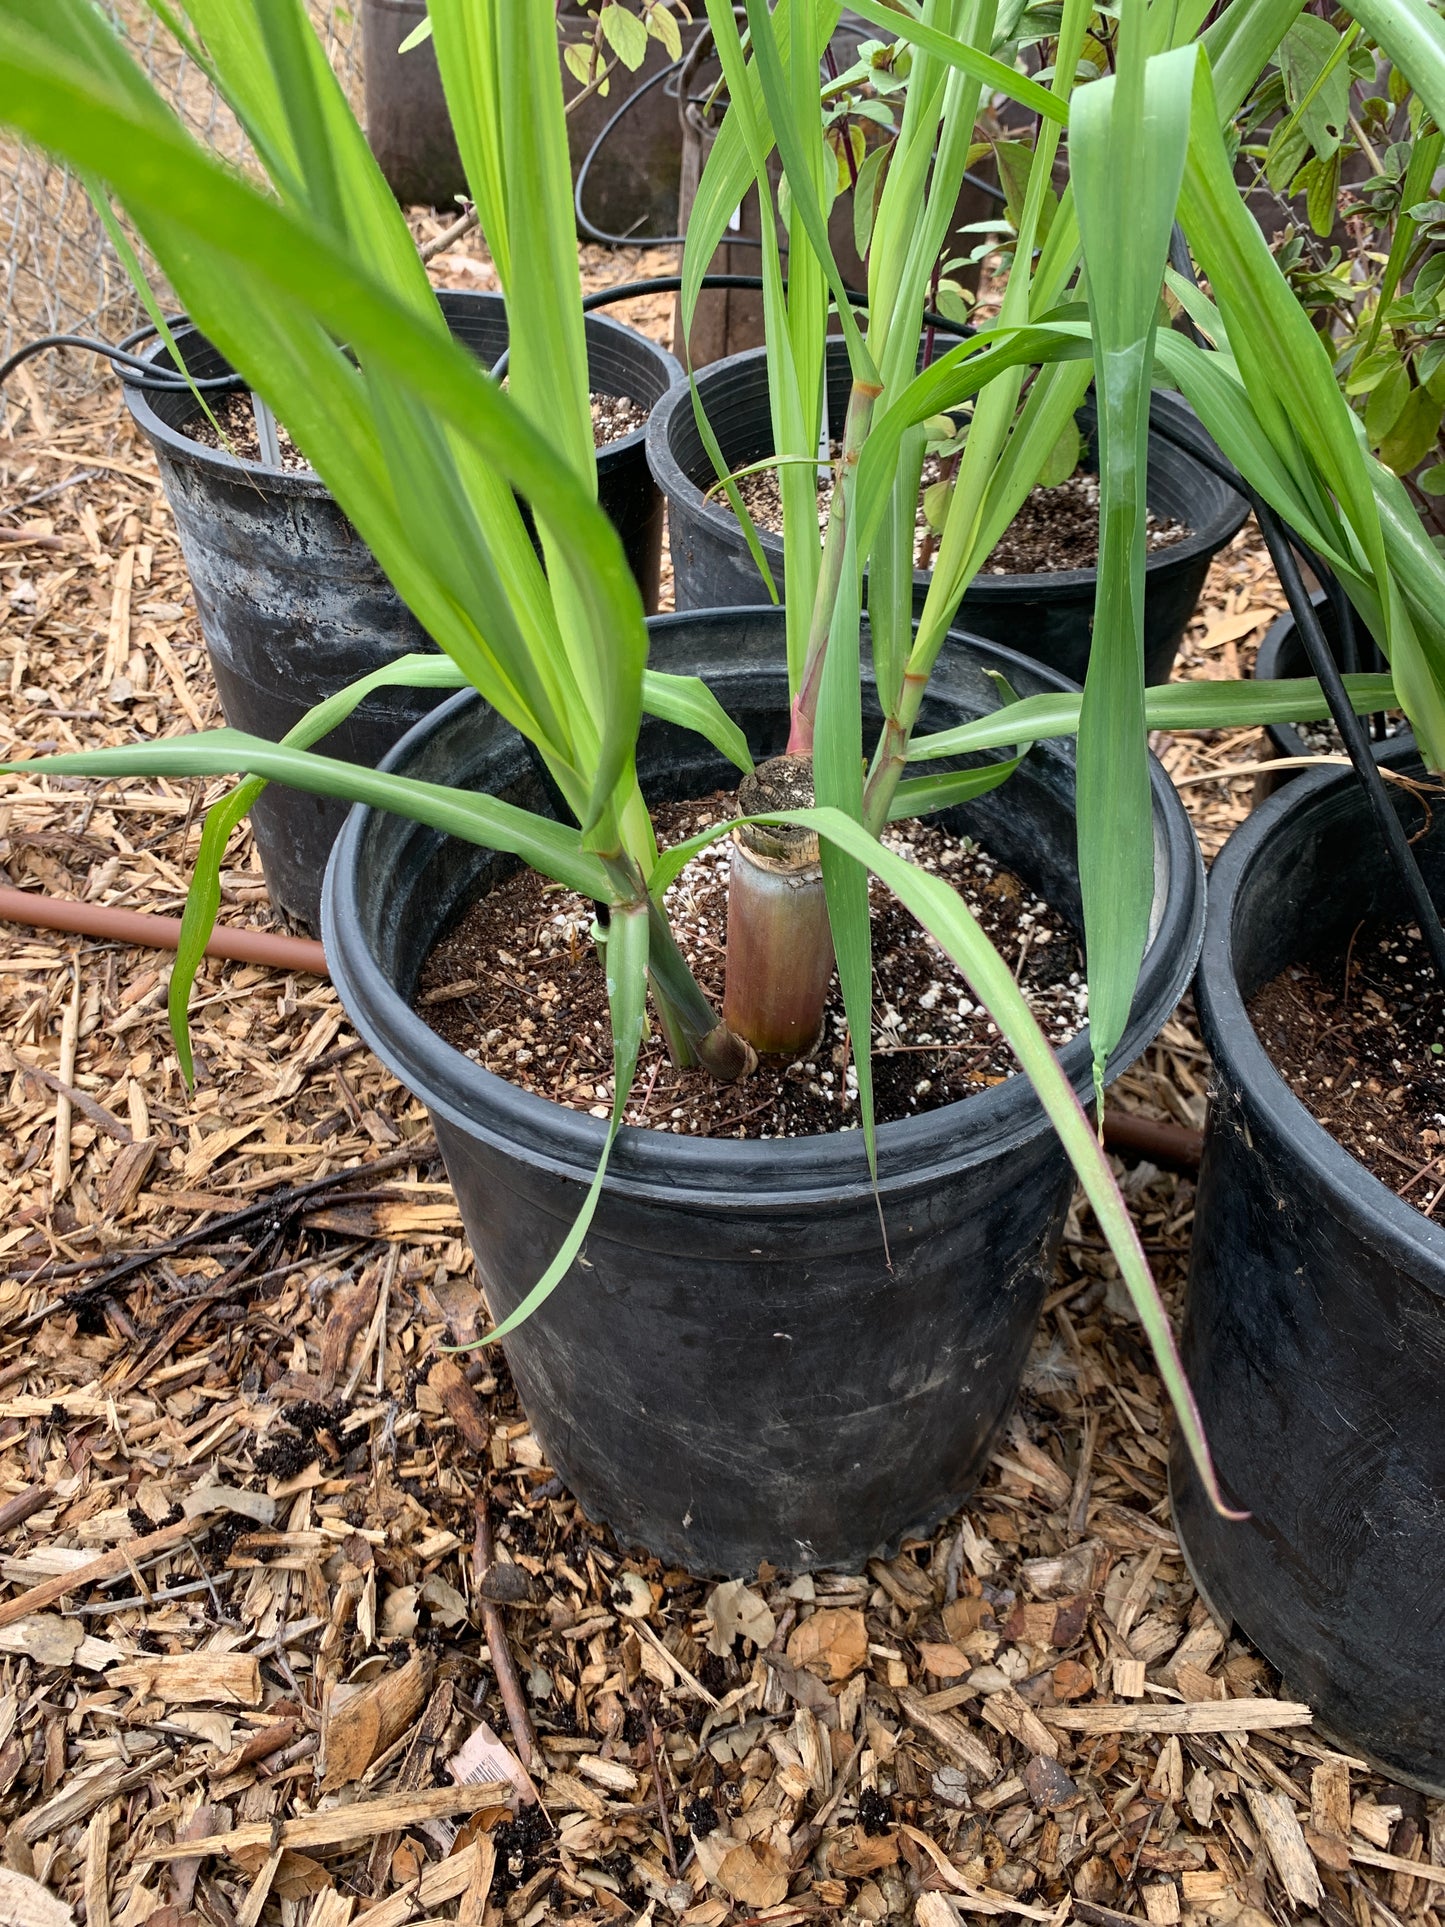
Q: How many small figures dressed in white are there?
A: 0